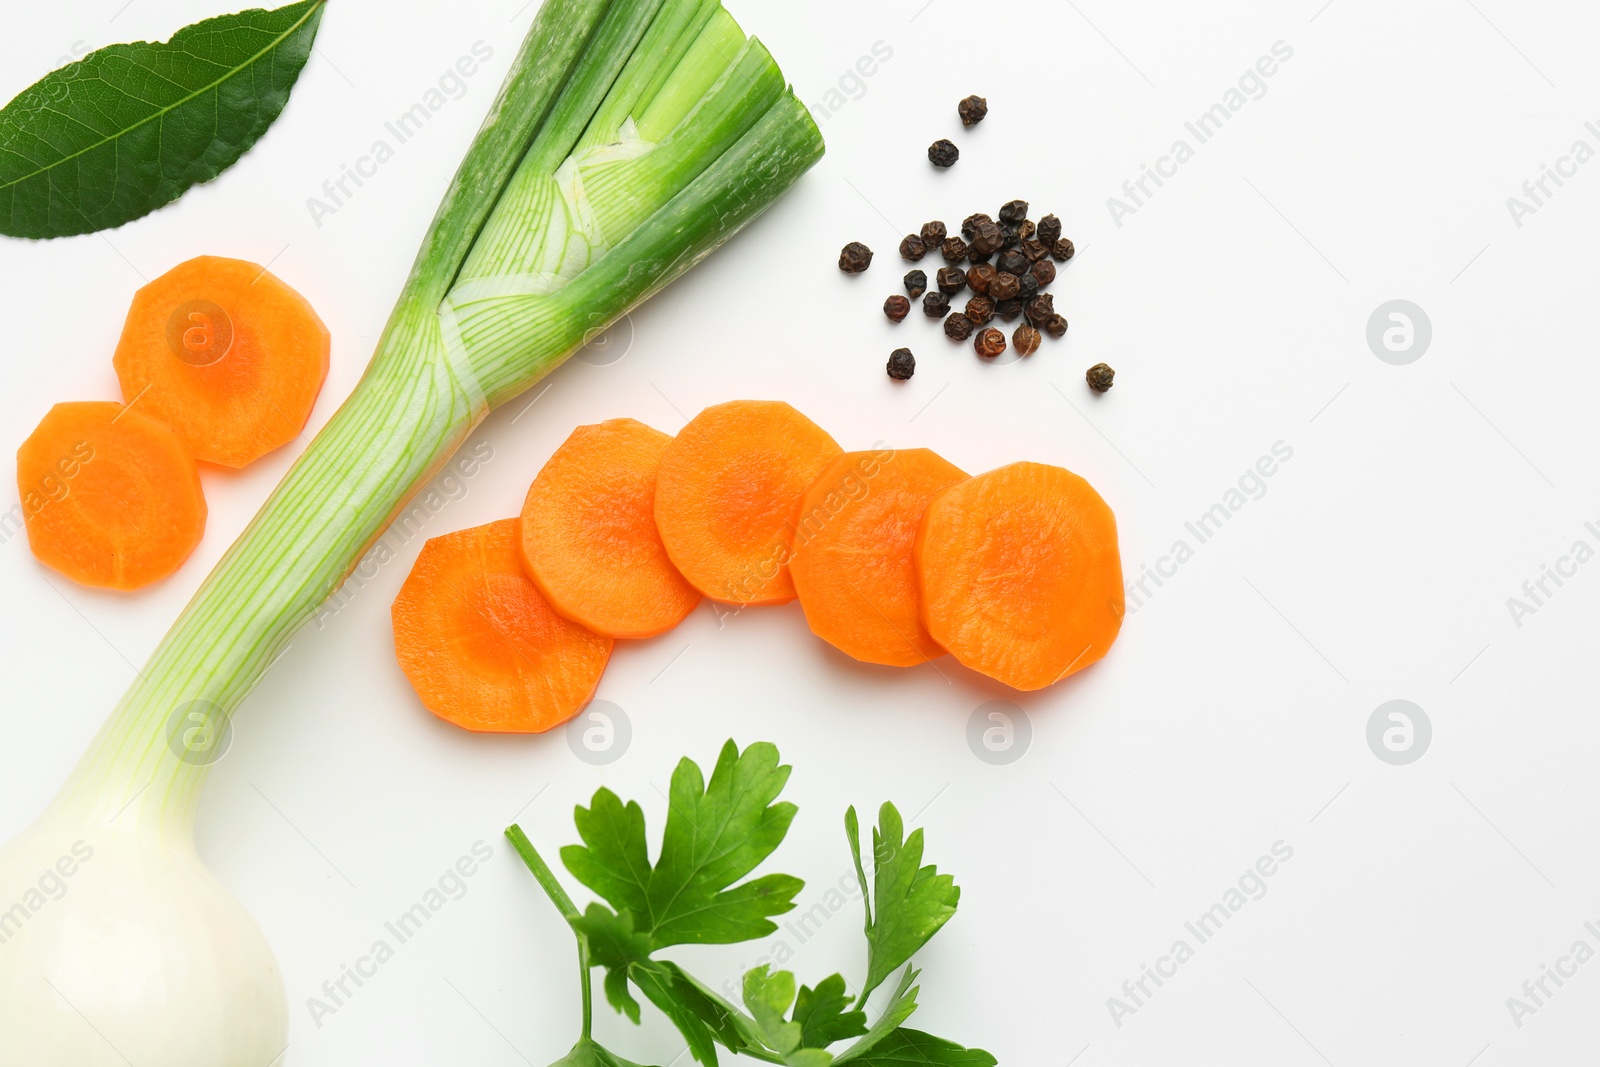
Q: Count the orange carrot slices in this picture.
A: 7